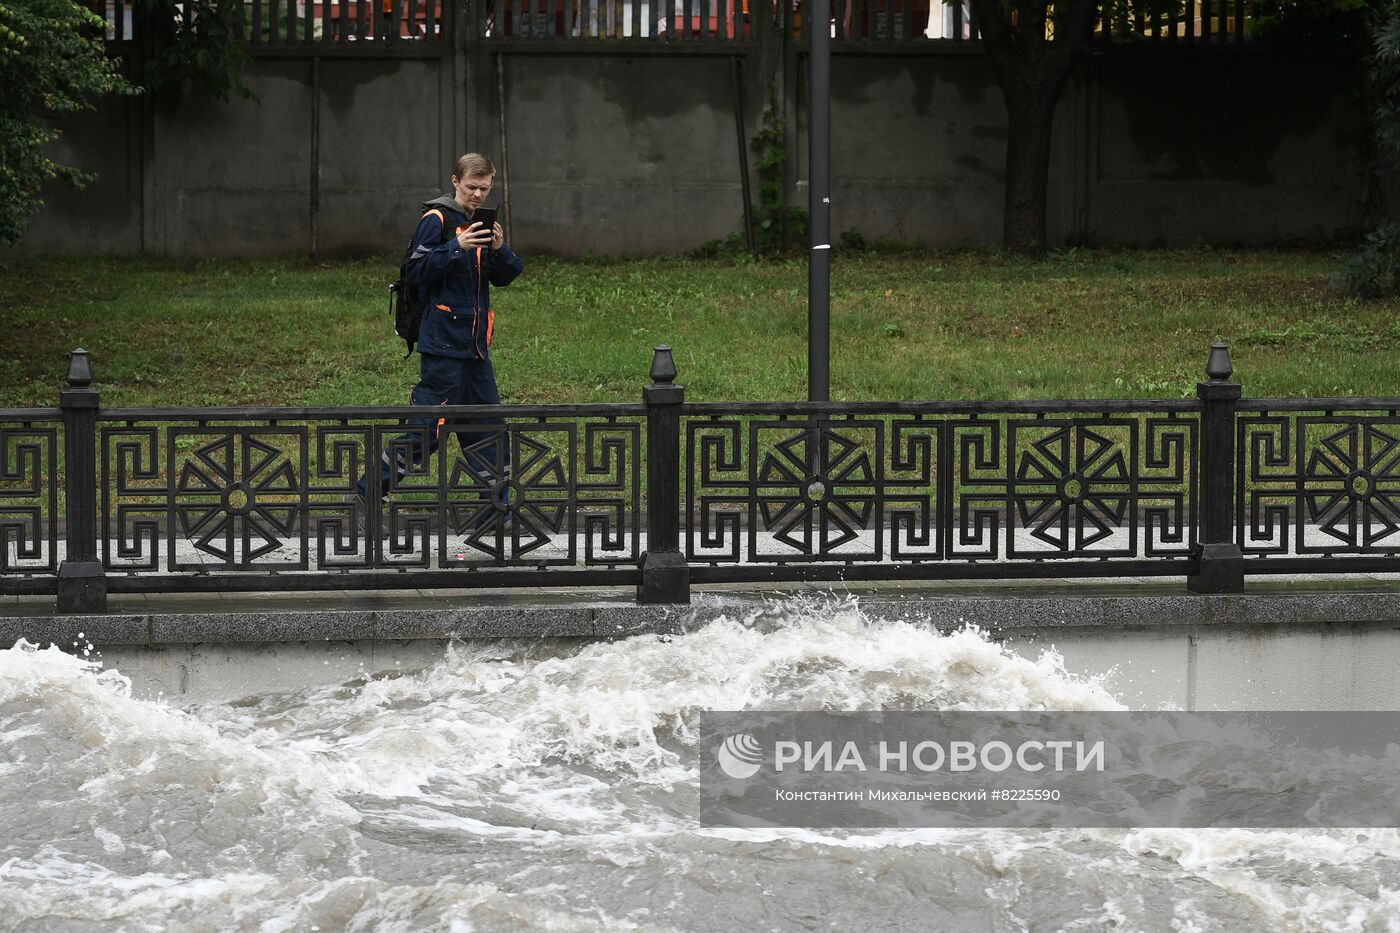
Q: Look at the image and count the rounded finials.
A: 3